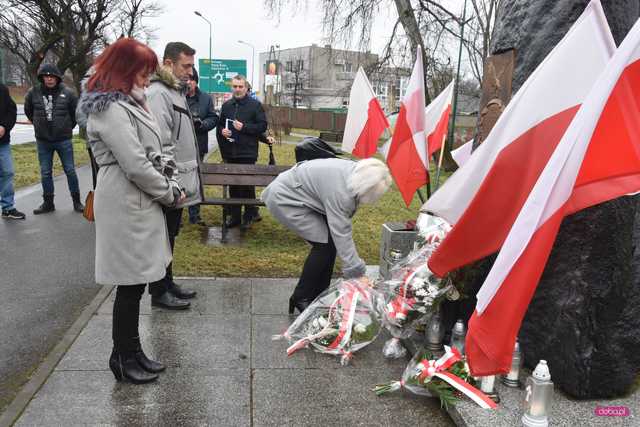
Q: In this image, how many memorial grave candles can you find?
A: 5